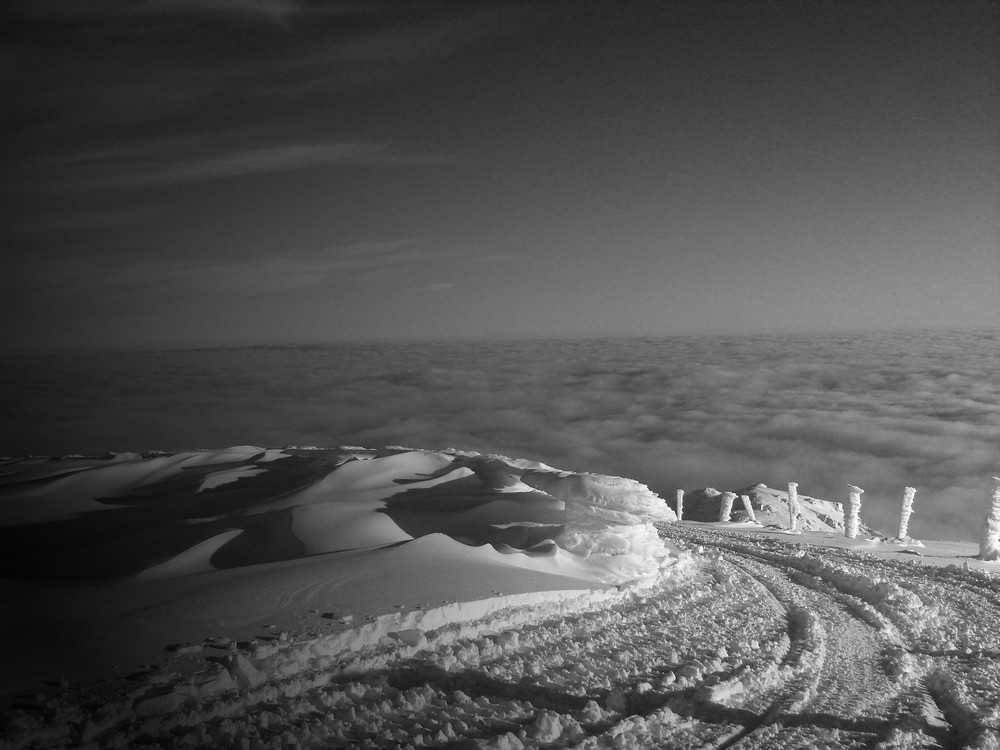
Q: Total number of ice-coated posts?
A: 7